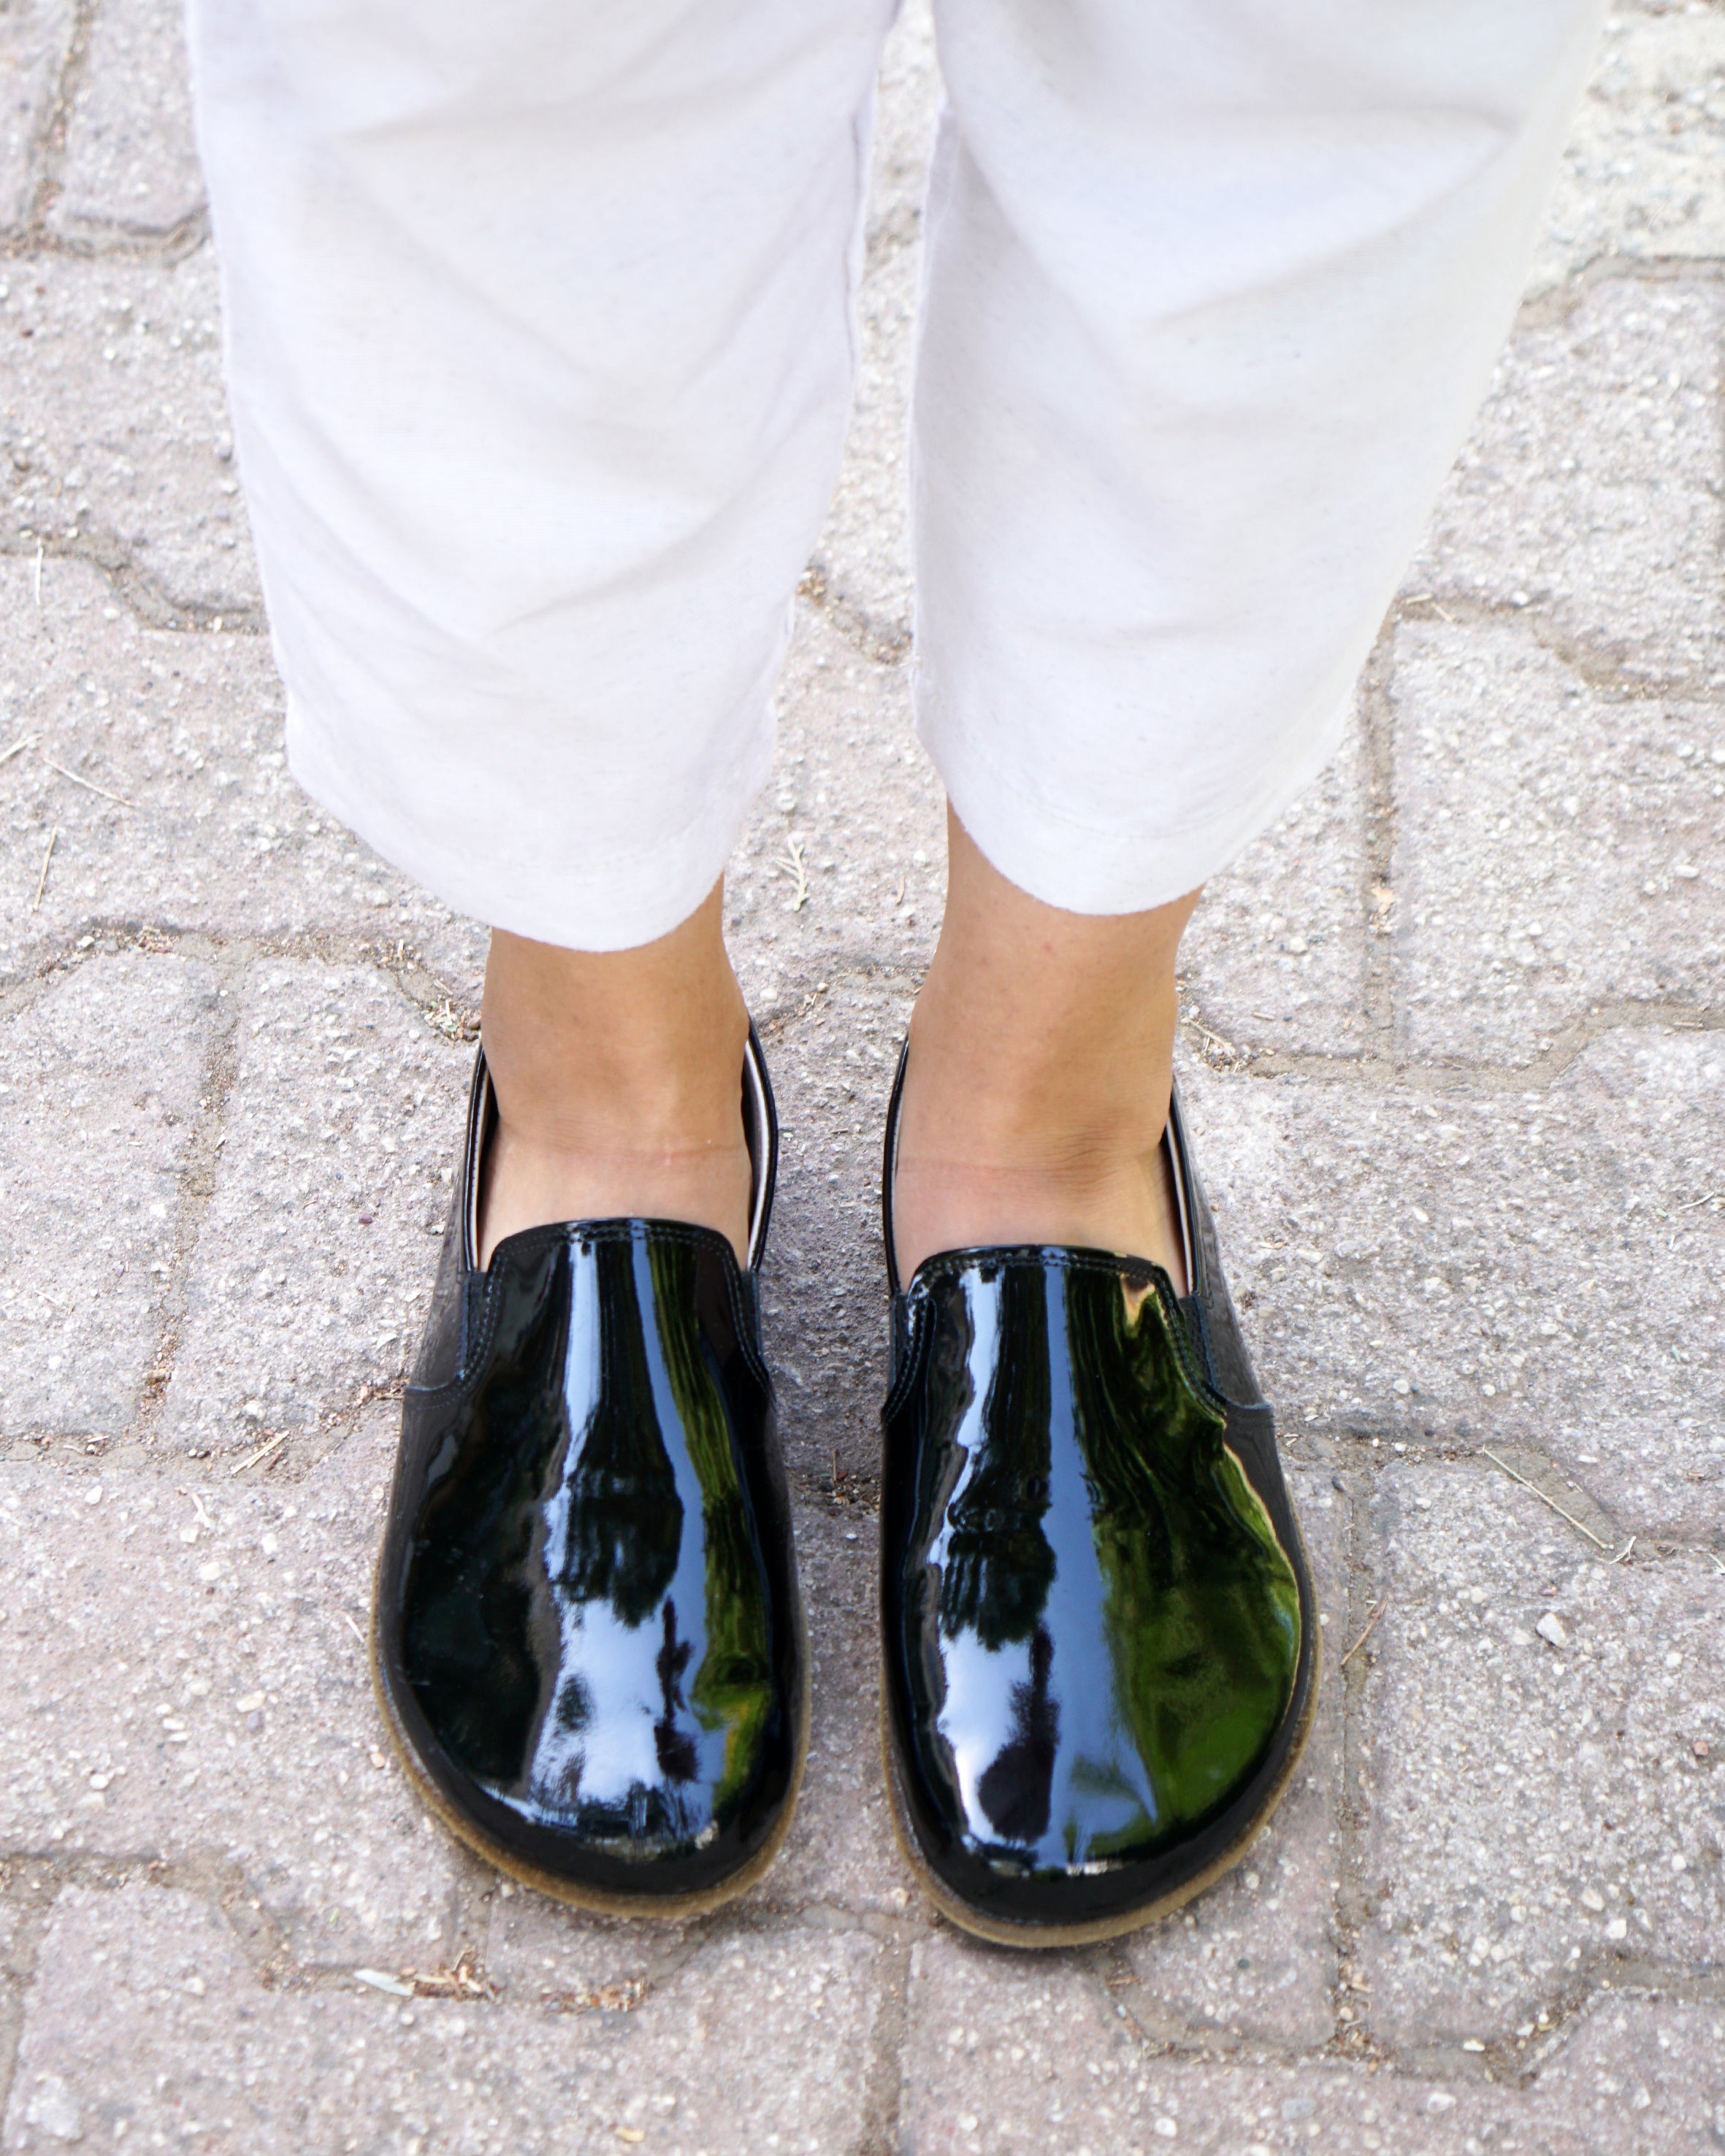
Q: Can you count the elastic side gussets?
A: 4